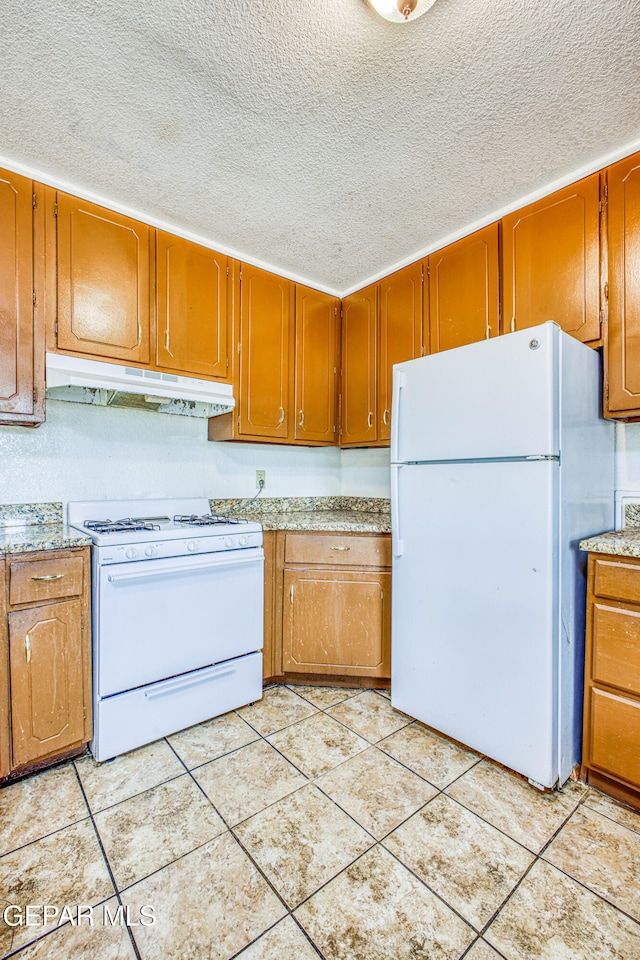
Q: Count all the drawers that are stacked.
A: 3